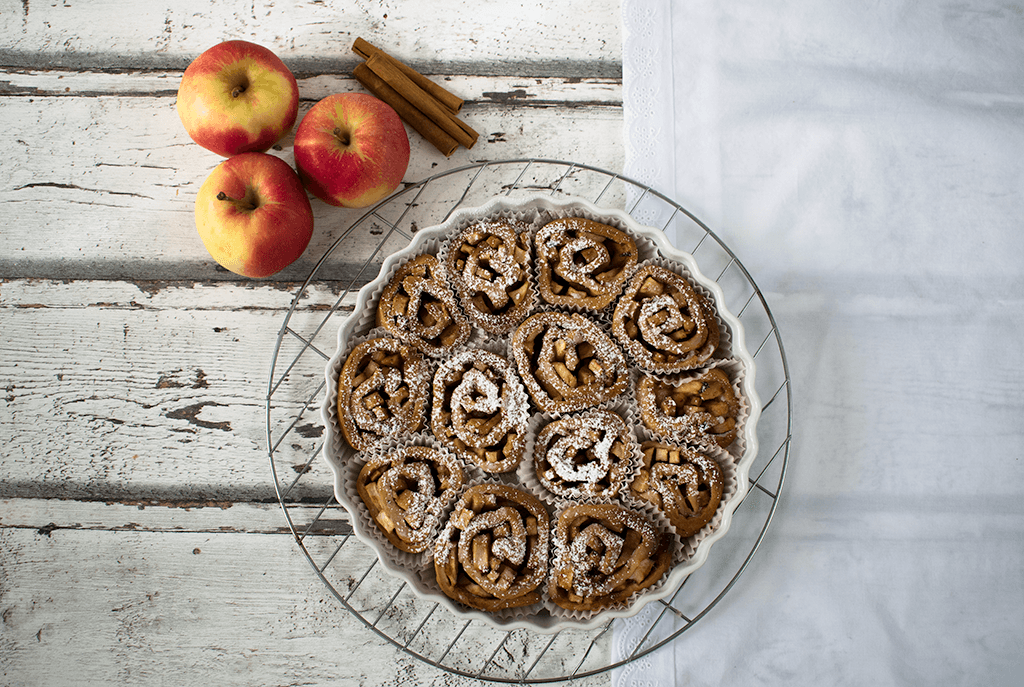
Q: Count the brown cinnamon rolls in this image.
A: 13